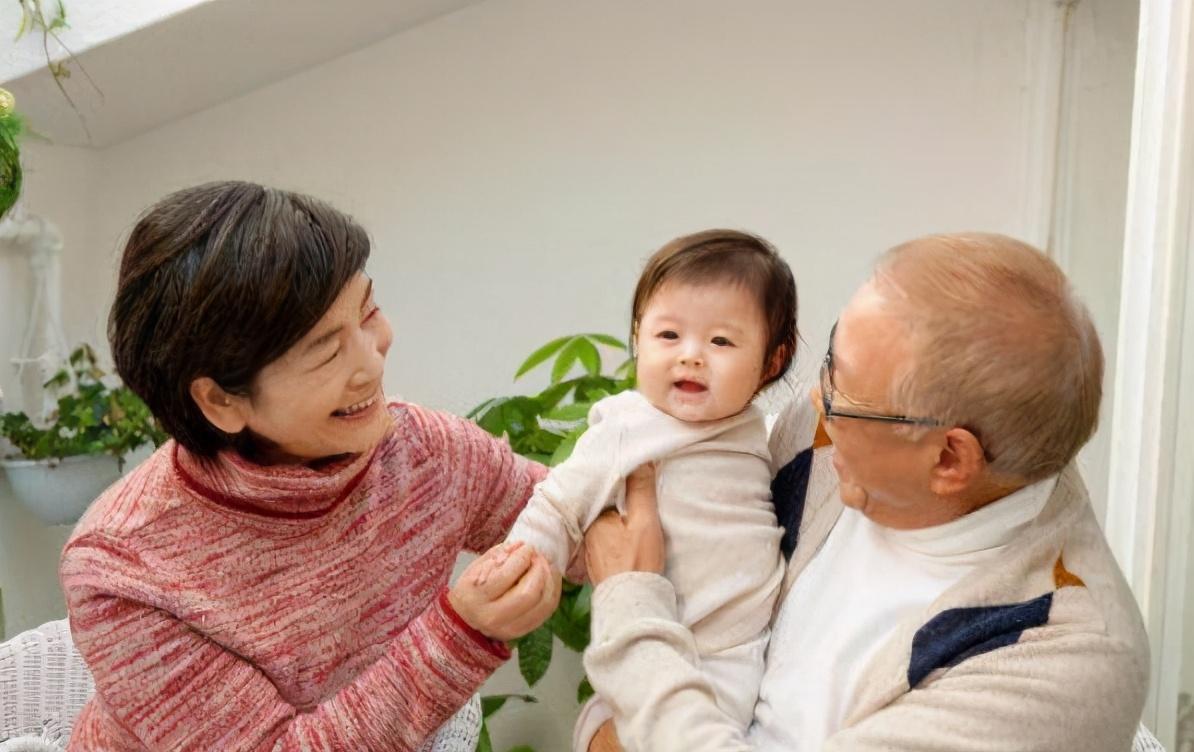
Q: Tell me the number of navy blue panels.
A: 2